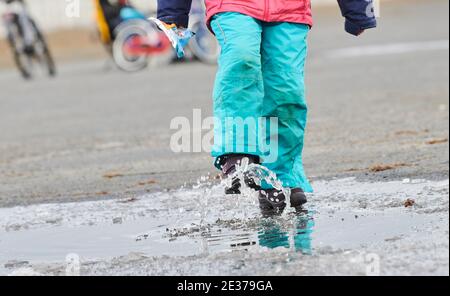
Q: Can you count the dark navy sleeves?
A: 2